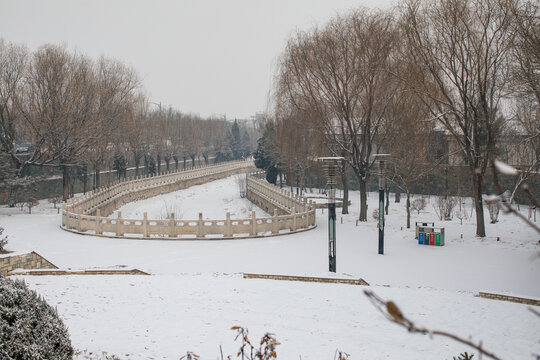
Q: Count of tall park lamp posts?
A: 2